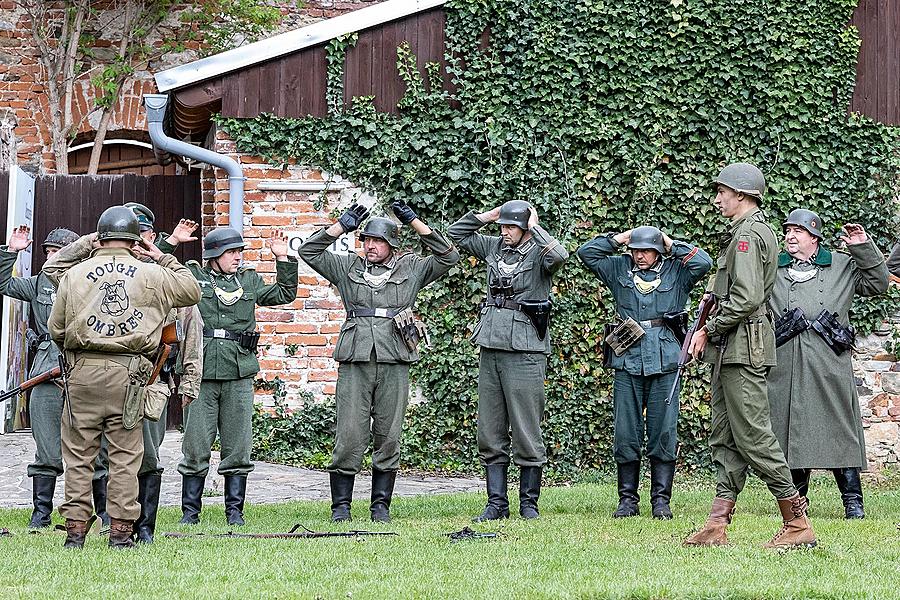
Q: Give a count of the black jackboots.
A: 13